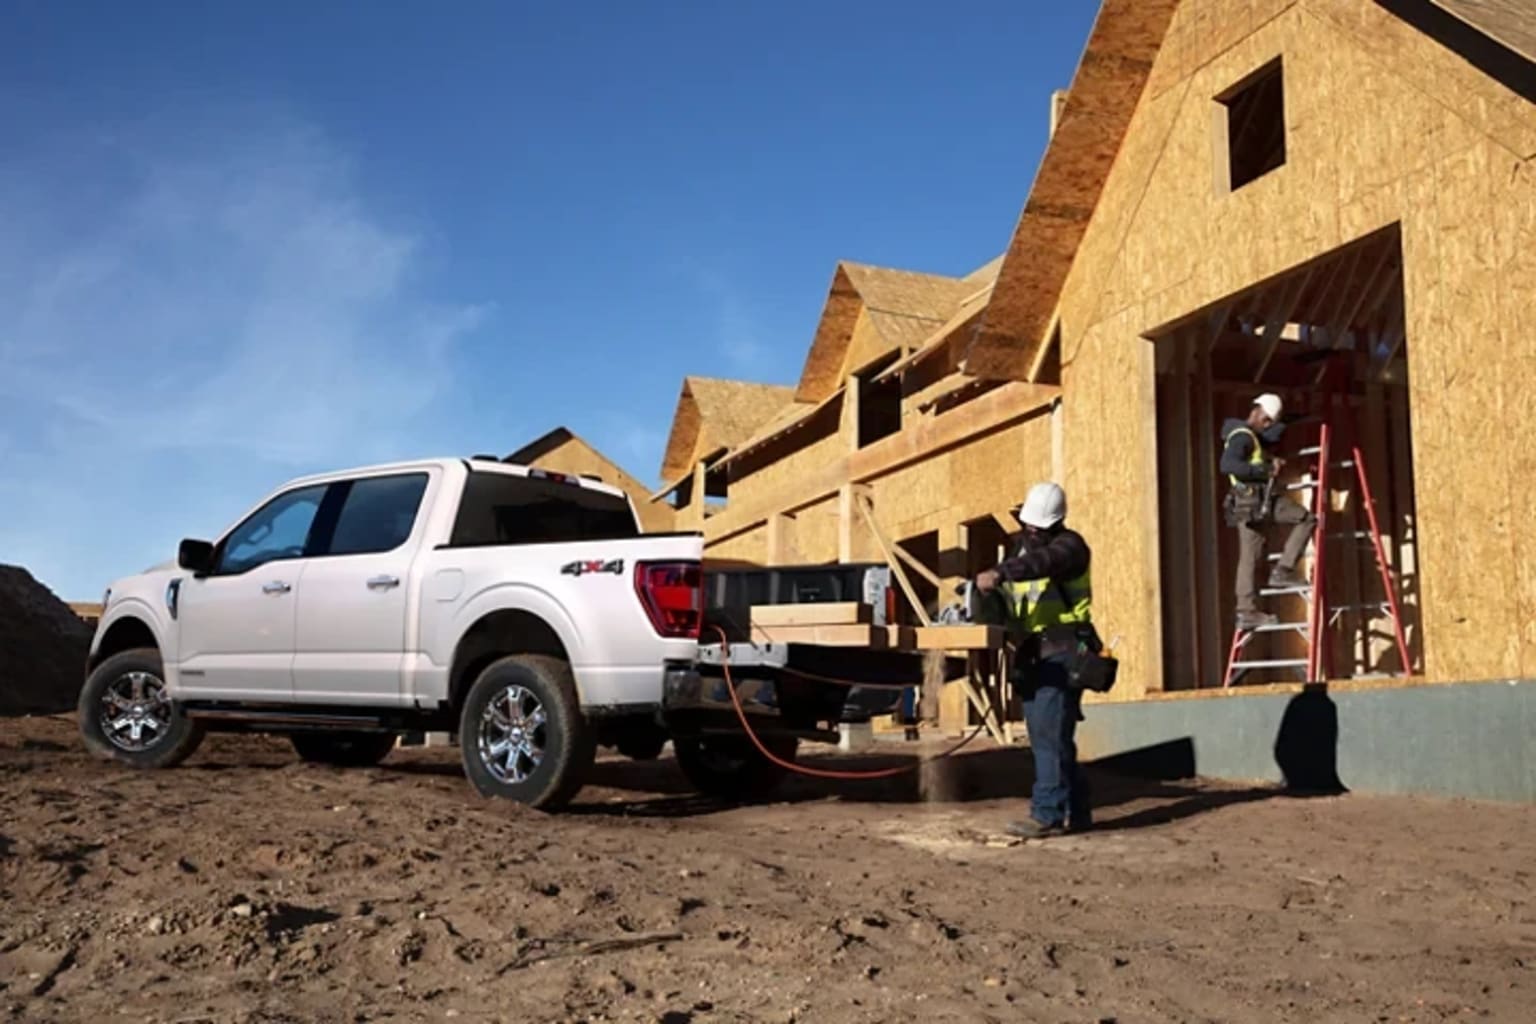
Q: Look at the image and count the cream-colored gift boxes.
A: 0